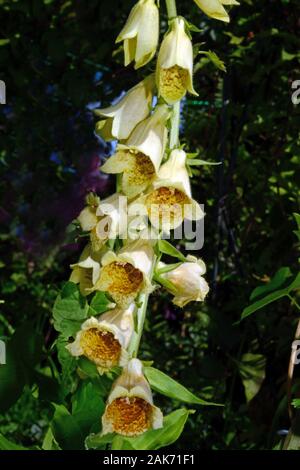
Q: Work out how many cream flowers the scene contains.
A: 12